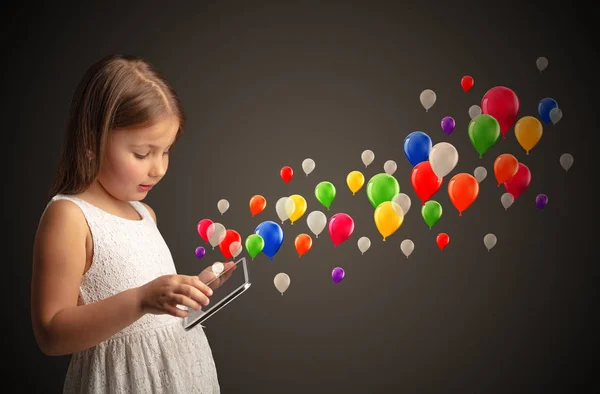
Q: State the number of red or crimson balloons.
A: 9